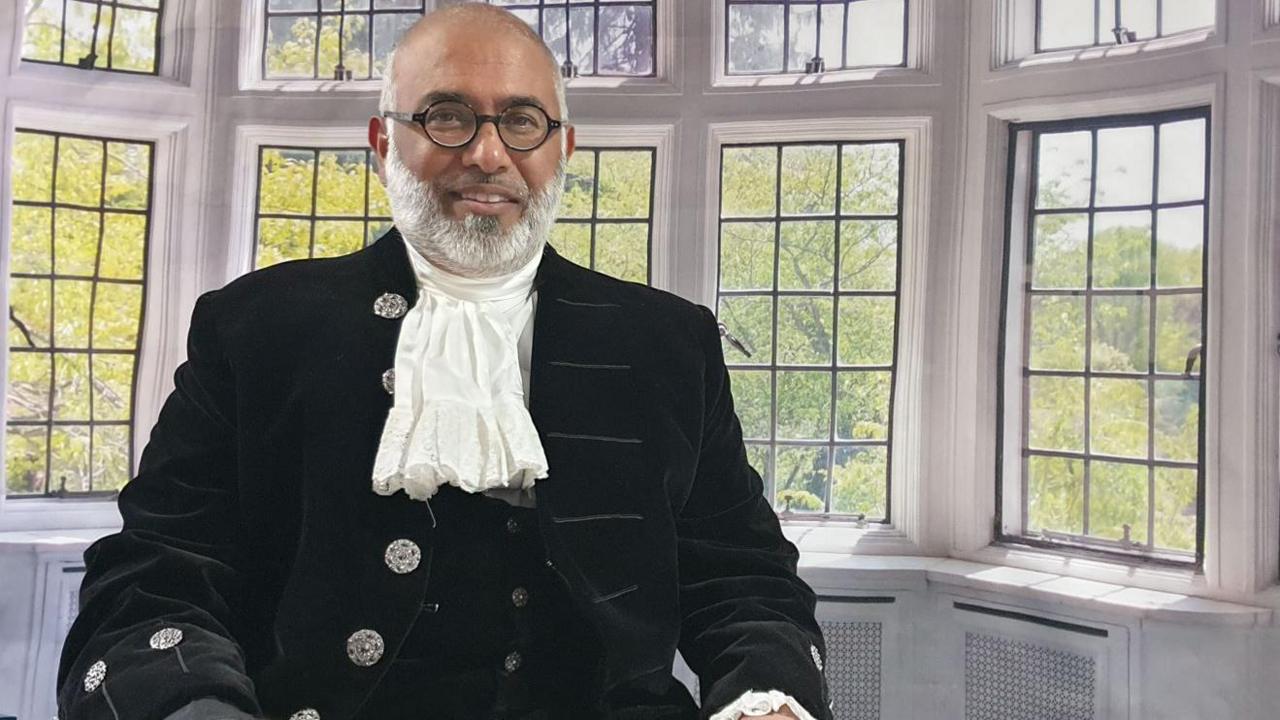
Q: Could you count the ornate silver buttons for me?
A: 11